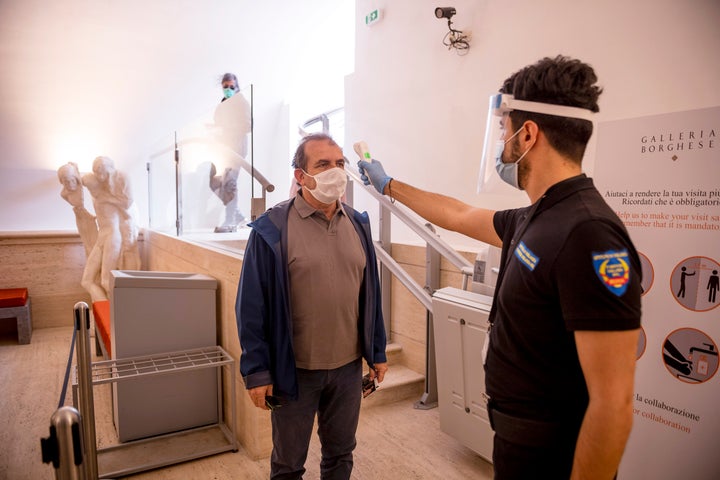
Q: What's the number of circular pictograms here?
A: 4